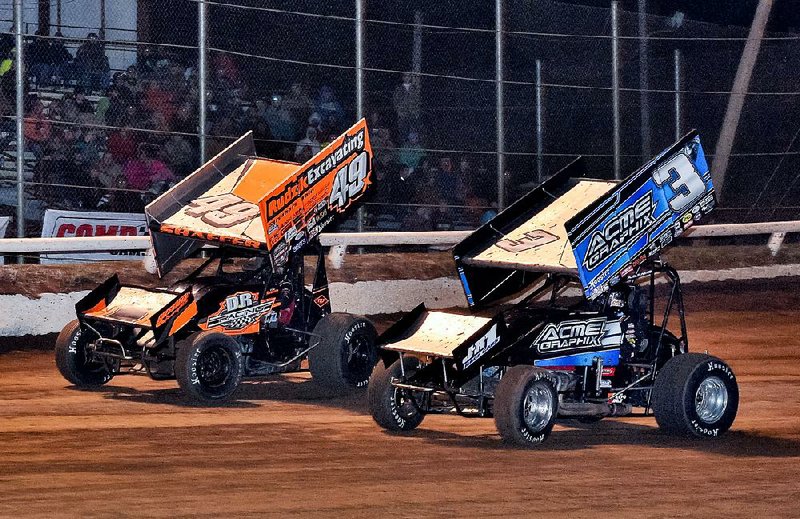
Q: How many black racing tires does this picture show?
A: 6